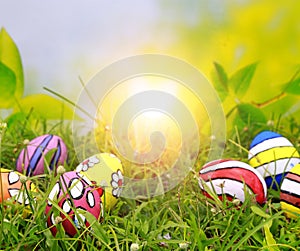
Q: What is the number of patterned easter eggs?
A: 7